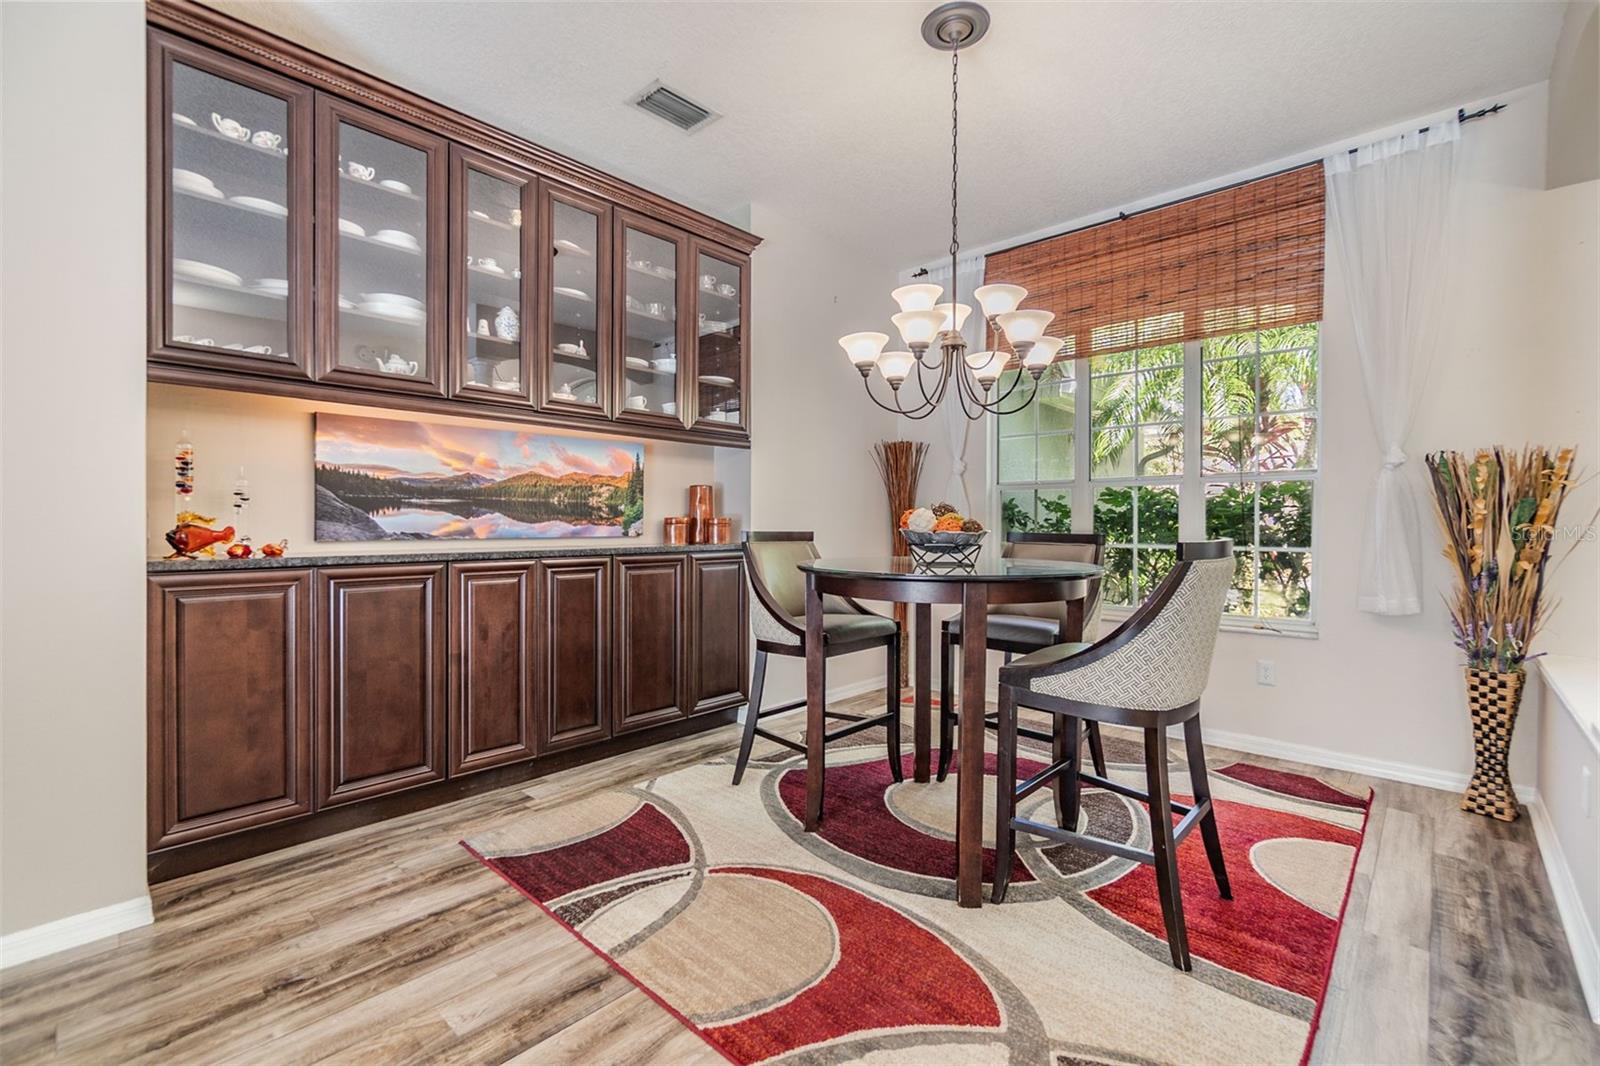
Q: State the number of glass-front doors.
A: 6